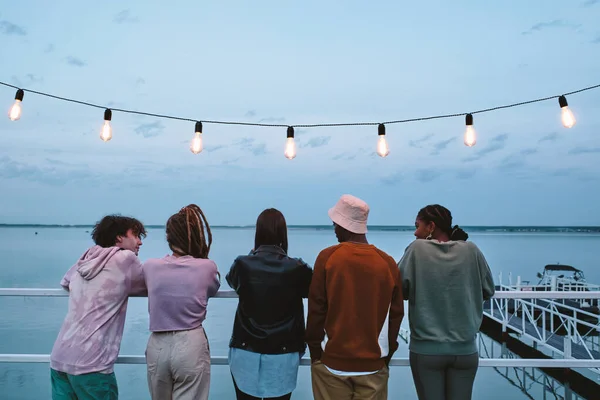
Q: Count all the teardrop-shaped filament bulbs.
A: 7